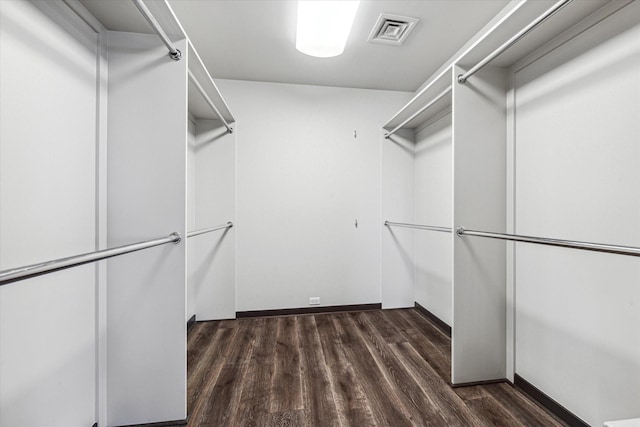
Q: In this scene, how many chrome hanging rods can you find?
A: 8